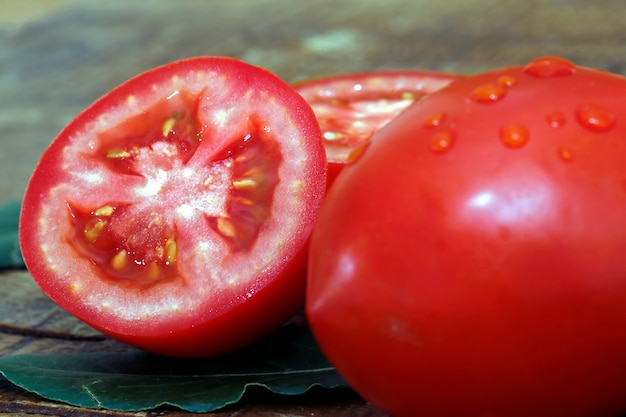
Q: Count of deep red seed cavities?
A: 3